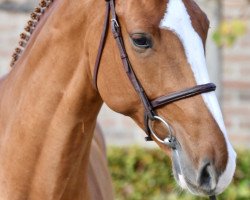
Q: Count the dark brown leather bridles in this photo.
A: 1